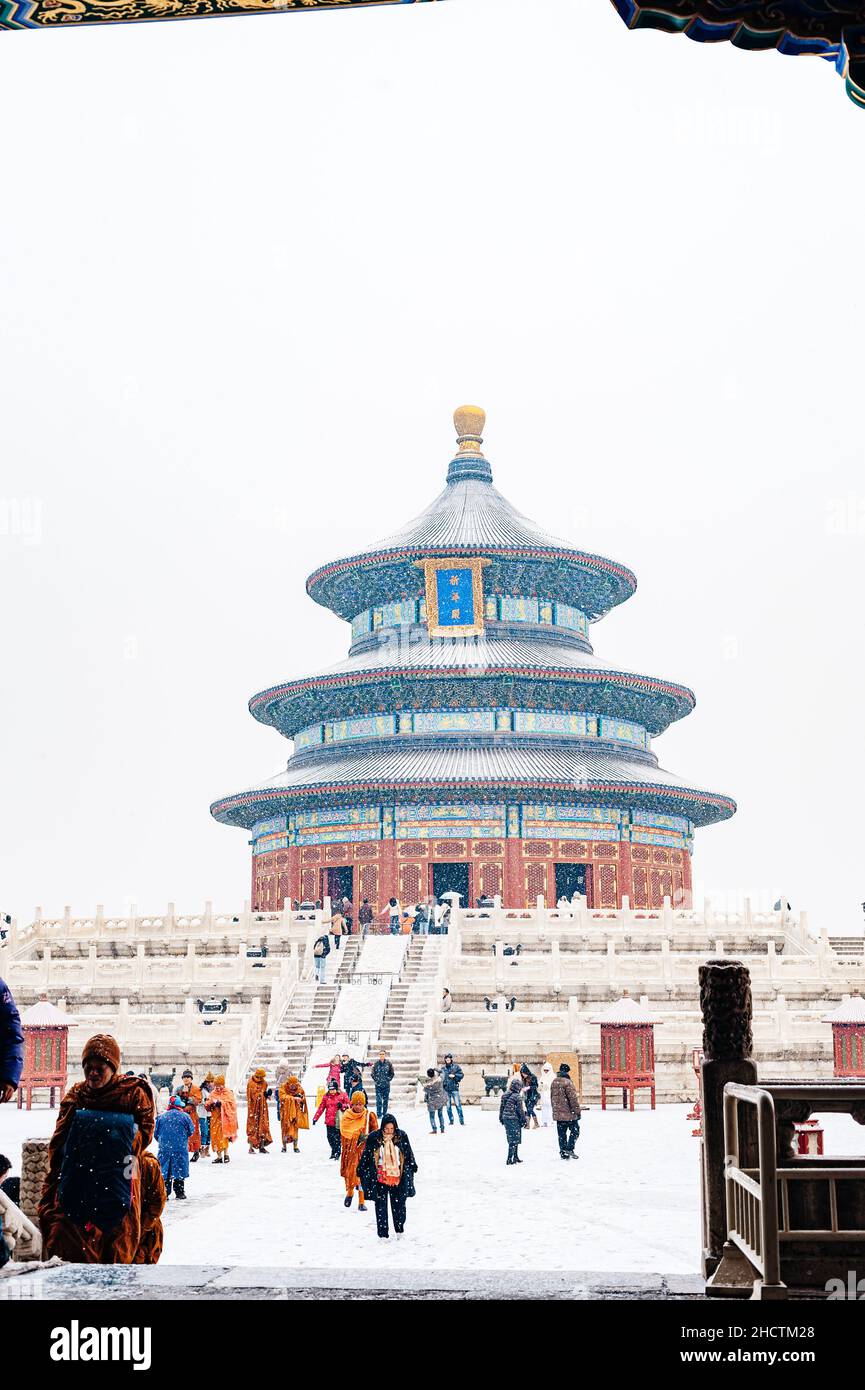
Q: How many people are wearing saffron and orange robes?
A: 7